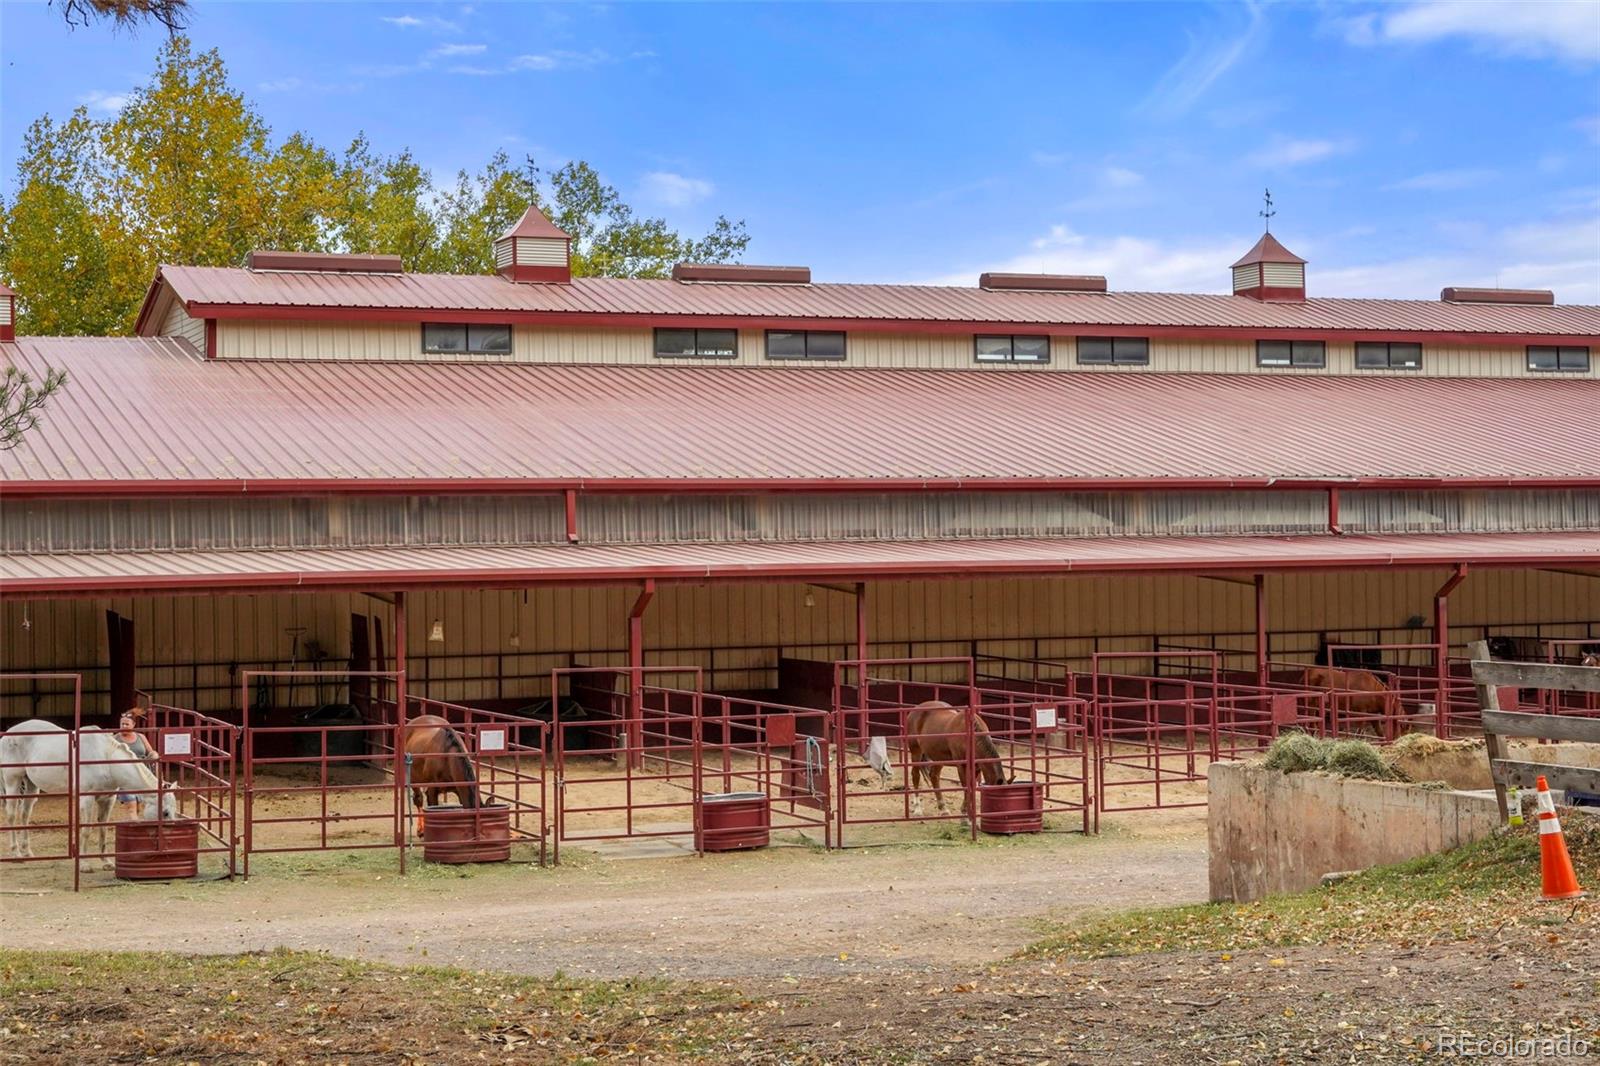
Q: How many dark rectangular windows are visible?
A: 8